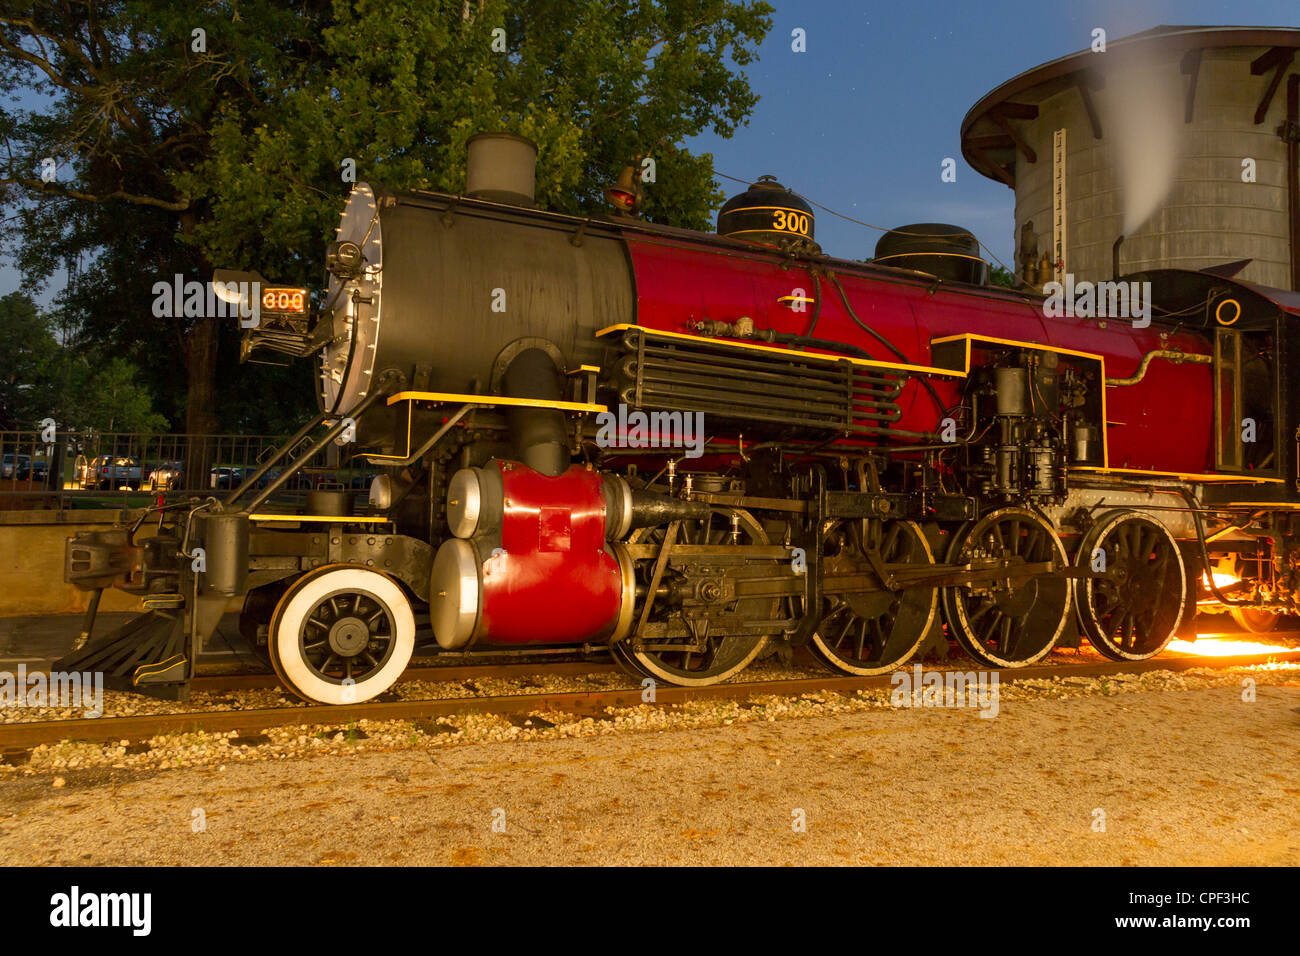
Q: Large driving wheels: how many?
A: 4